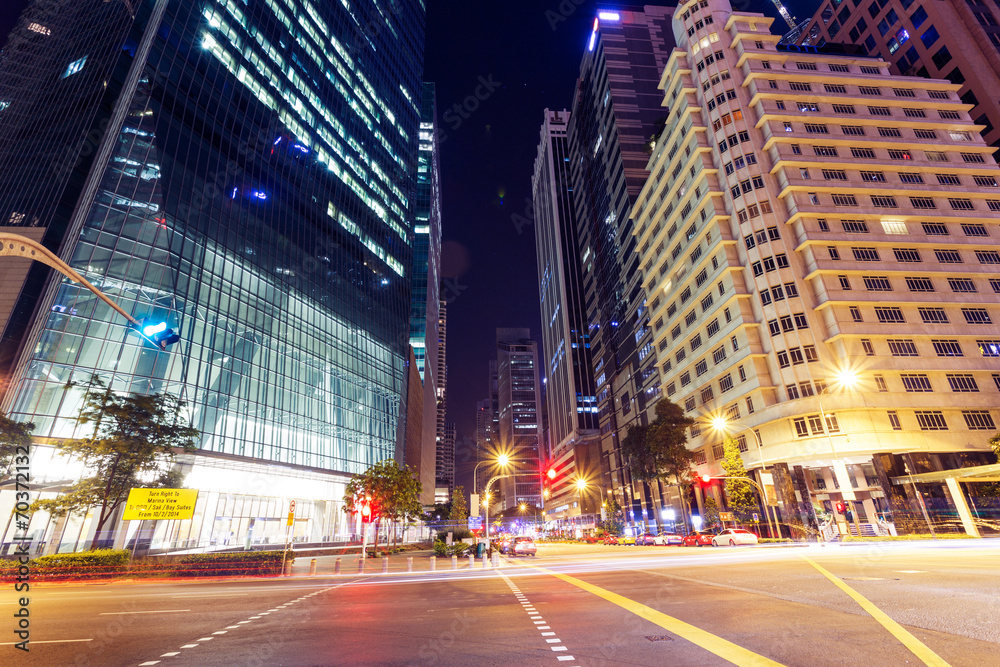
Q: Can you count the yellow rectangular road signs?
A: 2